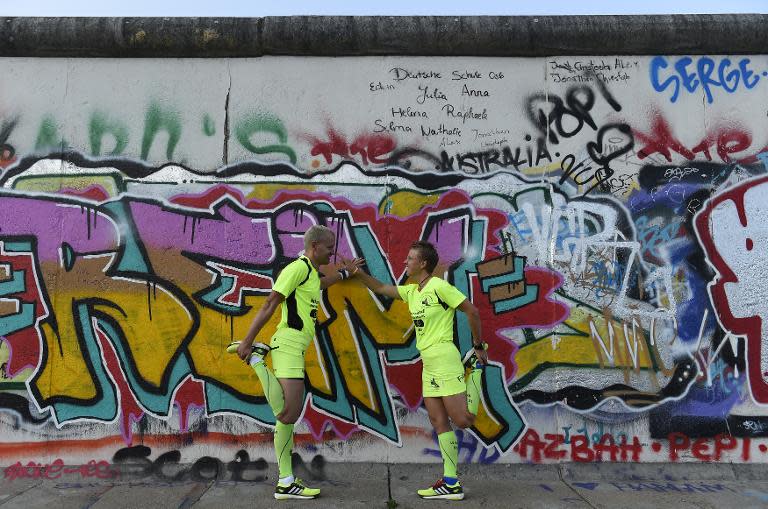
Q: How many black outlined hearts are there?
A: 1